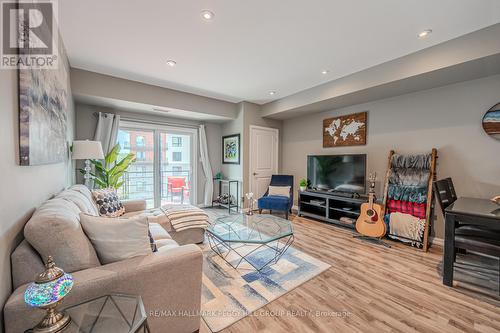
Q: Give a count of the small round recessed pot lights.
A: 5